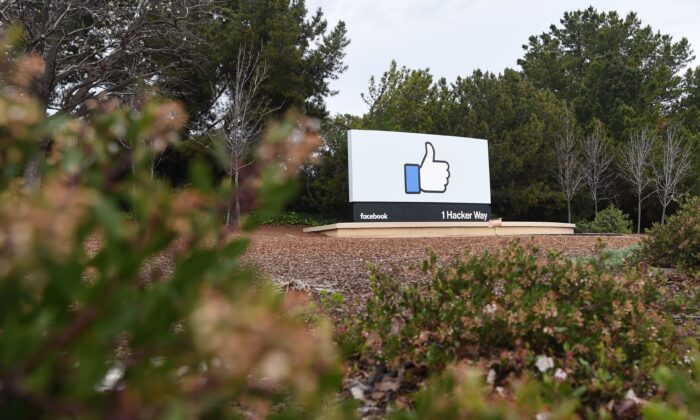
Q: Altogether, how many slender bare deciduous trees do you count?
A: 5